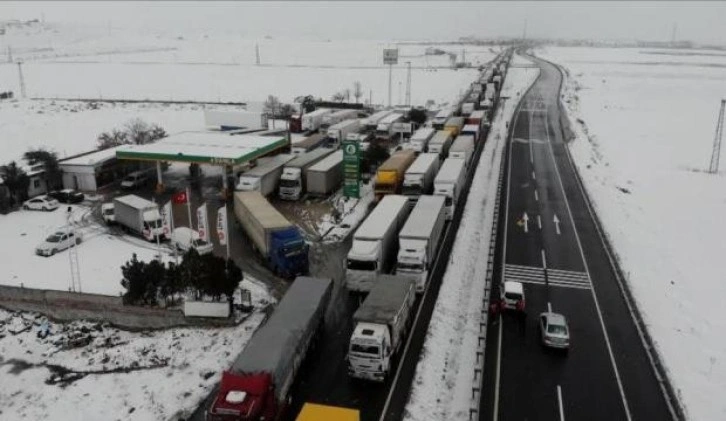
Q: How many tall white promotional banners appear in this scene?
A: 3